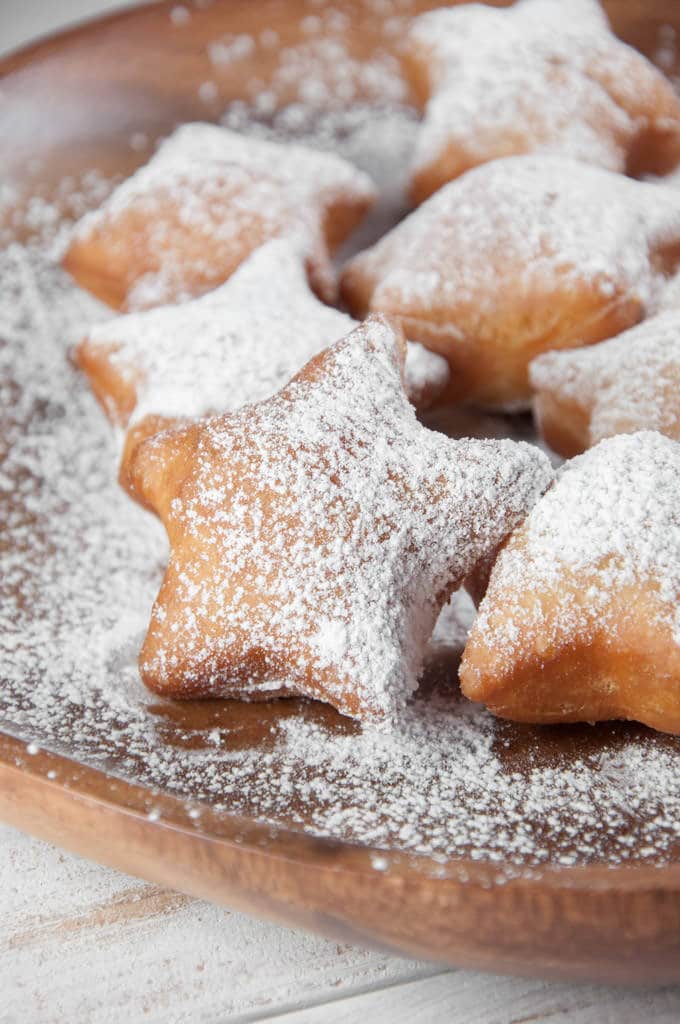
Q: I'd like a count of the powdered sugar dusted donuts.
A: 7